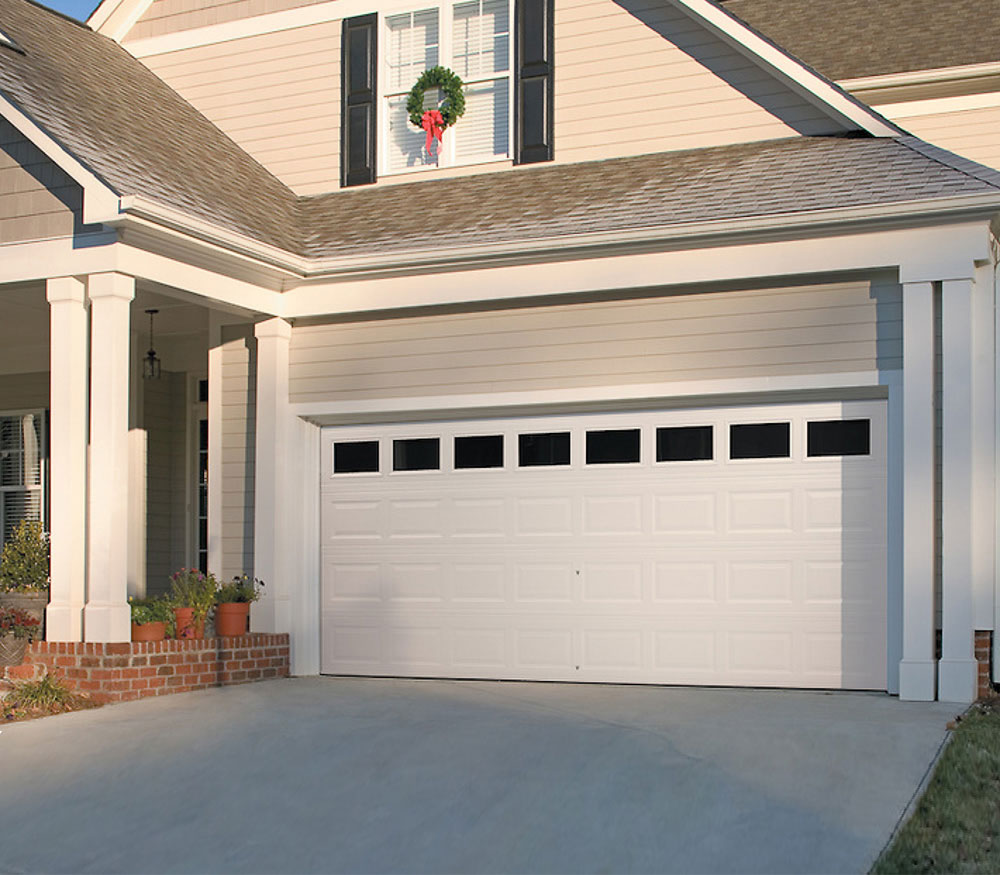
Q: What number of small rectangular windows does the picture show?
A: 8